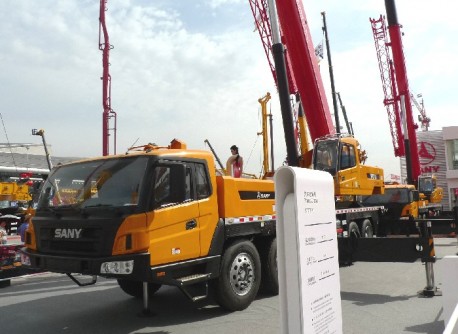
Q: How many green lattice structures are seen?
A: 0